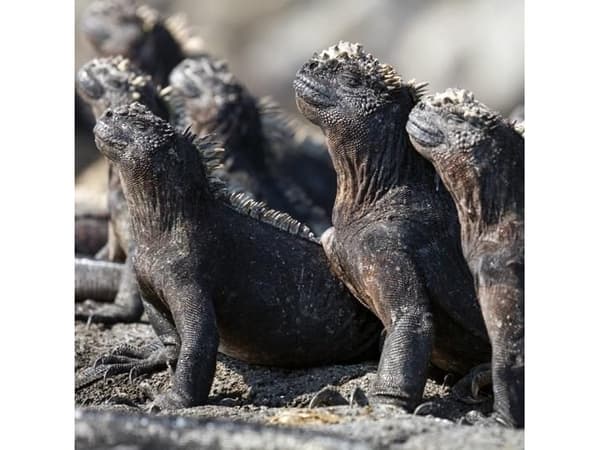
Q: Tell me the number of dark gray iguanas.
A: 6